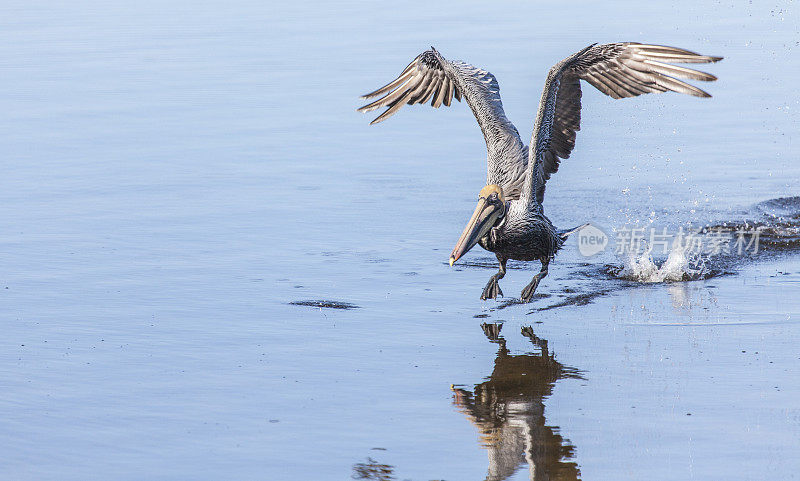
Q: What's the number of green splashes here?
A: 0